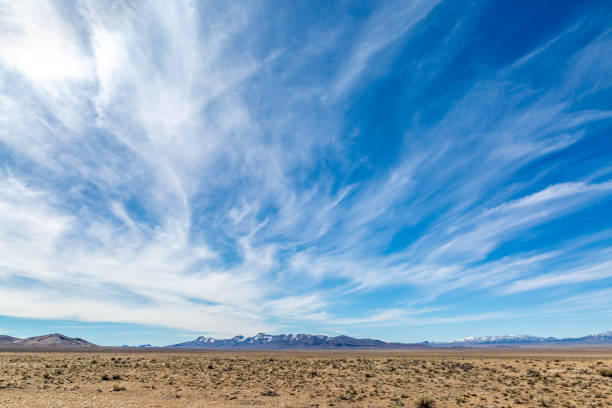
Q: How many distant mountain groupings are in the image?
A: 3